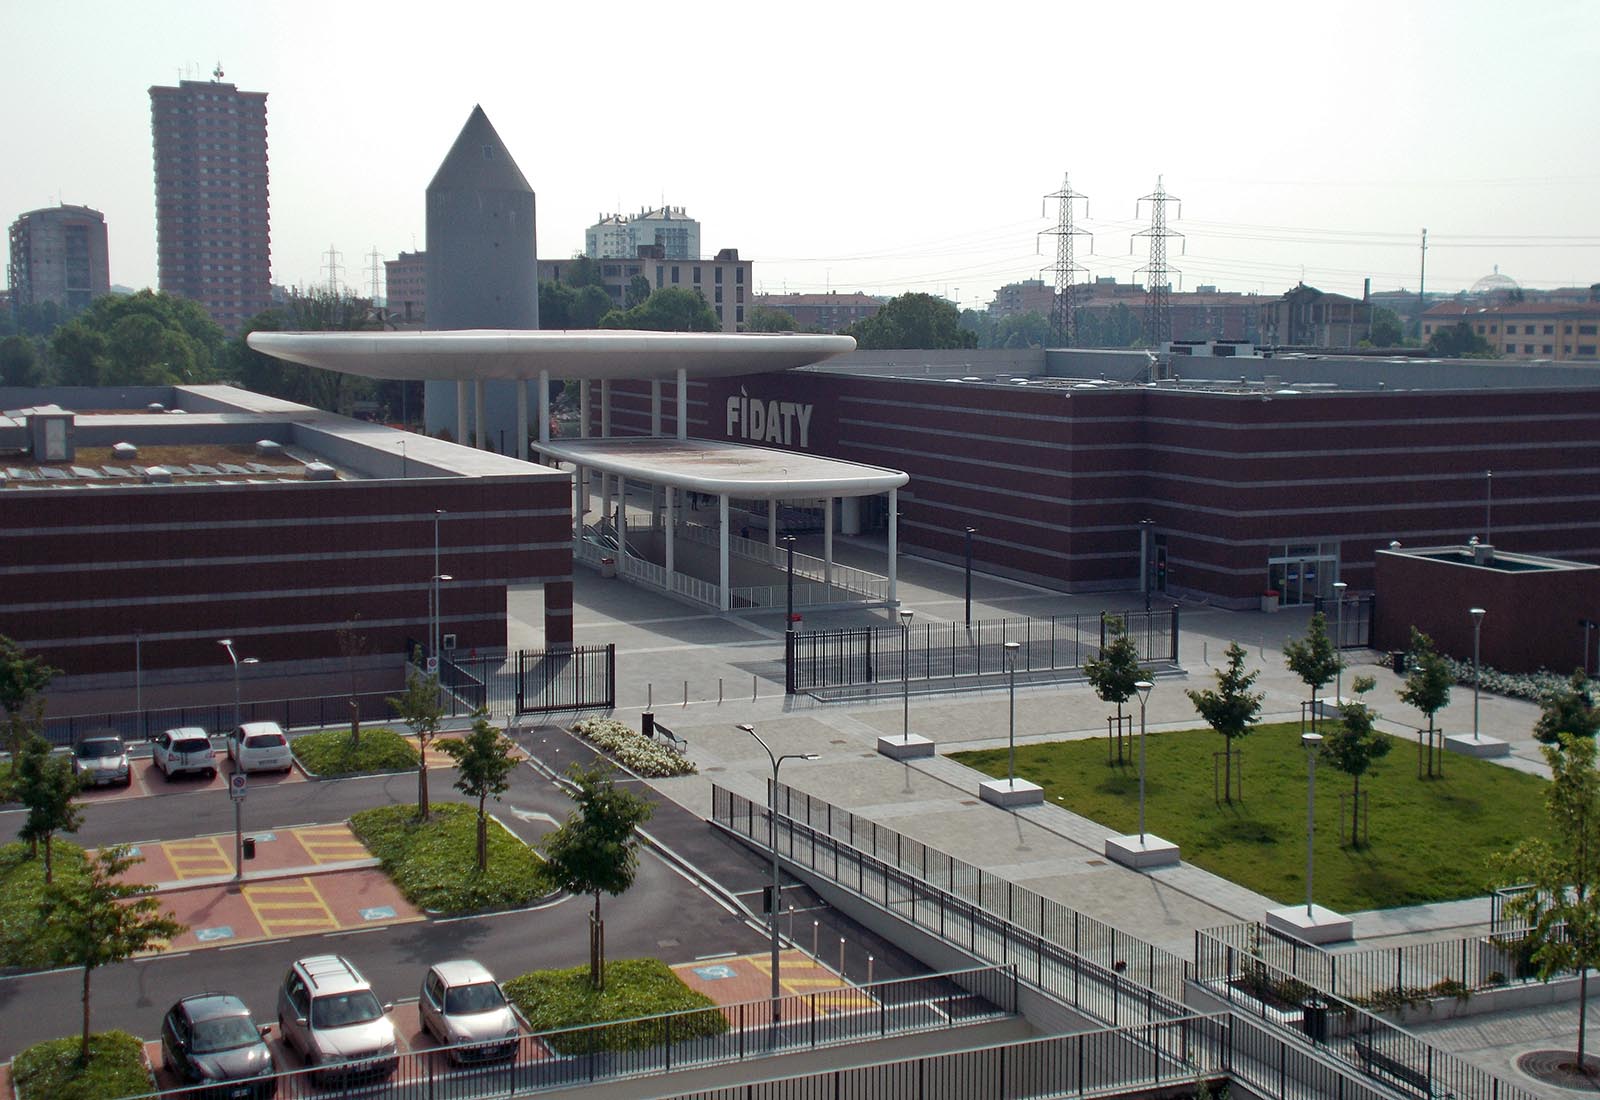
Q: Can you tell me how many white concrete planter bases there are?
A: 6